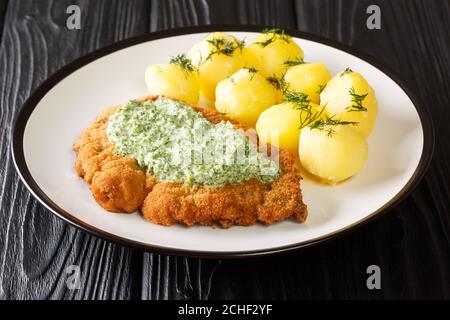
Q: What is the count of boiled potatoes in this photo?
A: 8